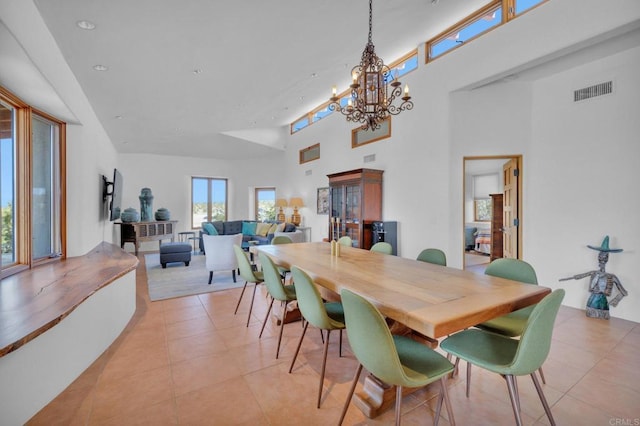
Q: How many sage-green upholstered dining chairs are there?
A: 10